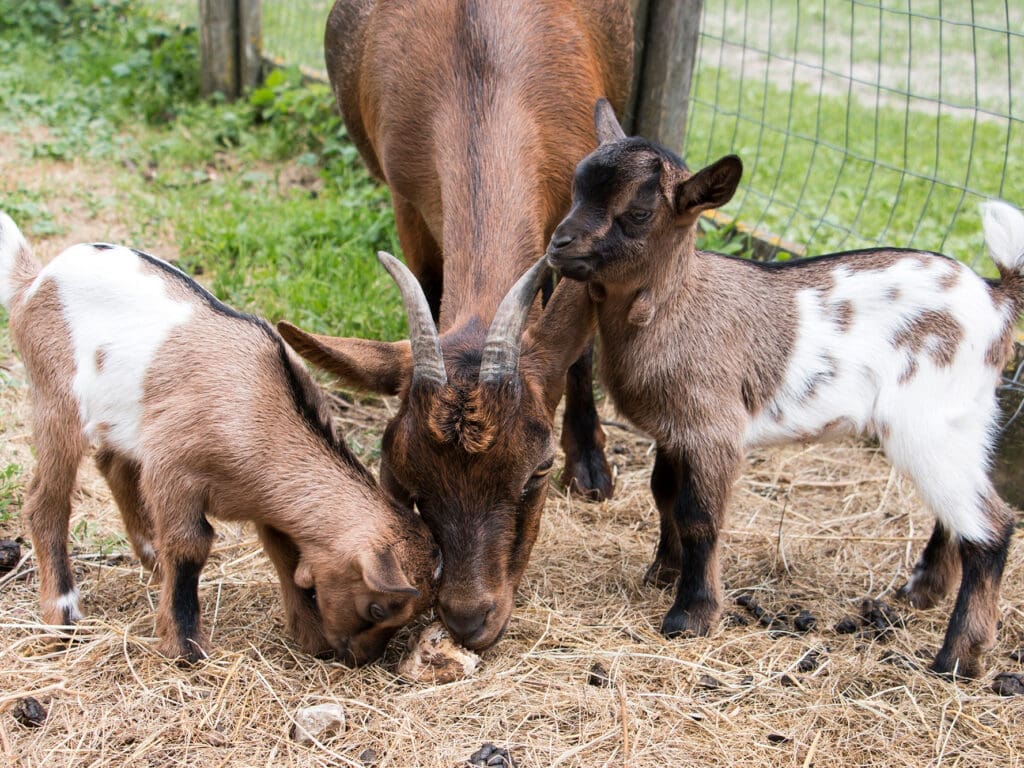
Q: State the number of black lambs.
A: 0